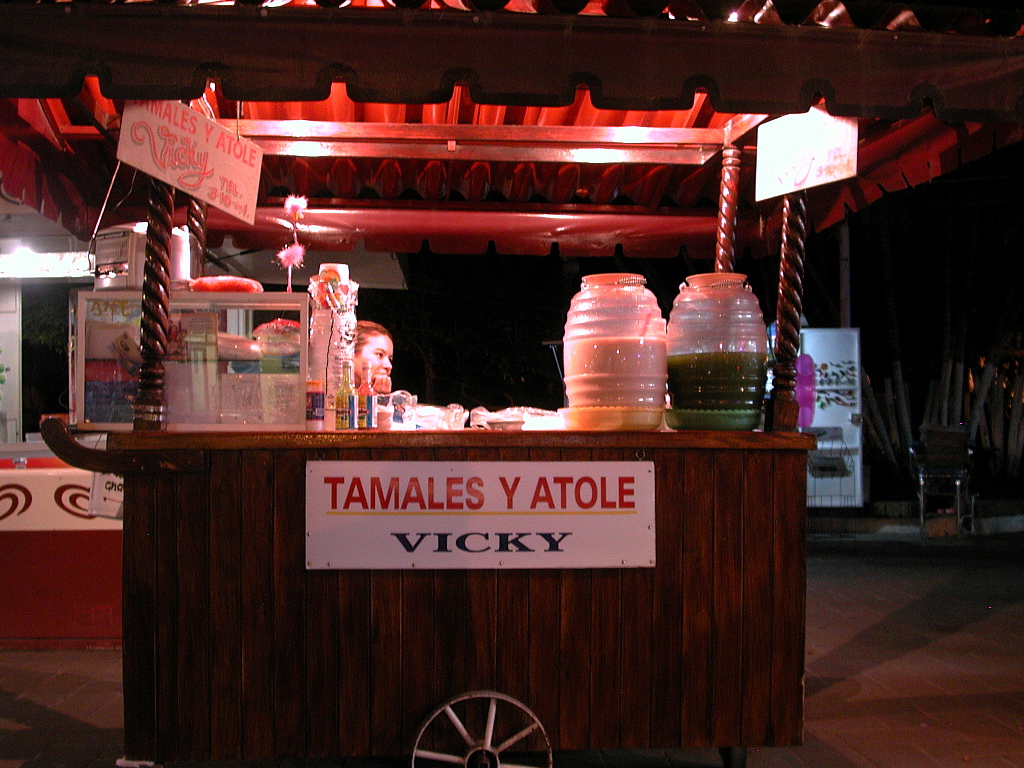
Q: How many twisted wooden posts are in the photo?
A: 4